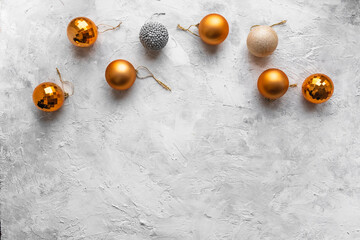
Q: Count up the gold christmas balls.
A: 6